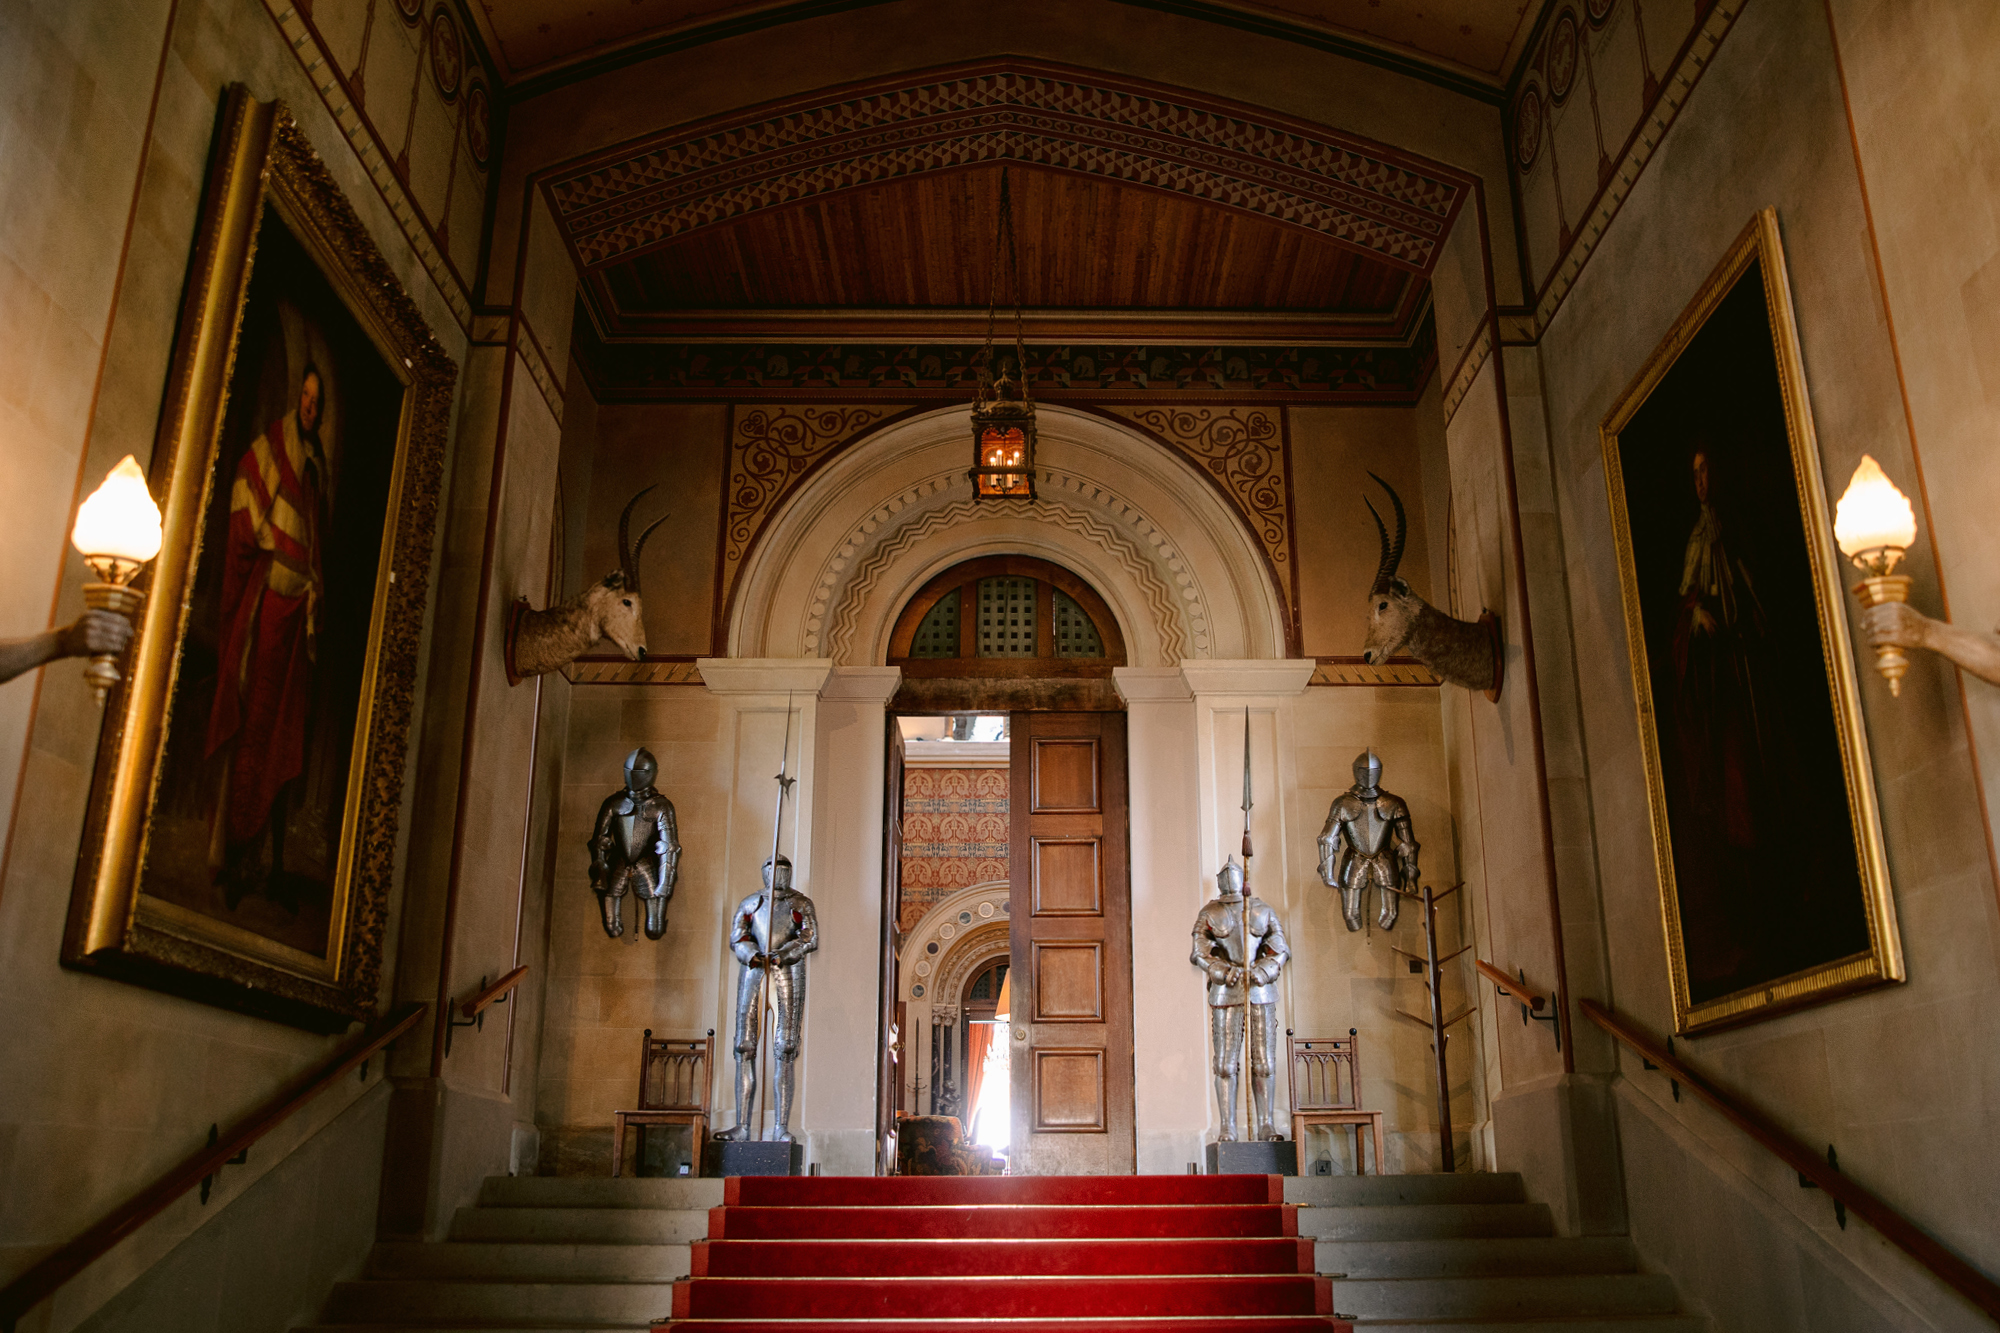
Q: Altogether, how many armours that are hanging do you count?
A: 2